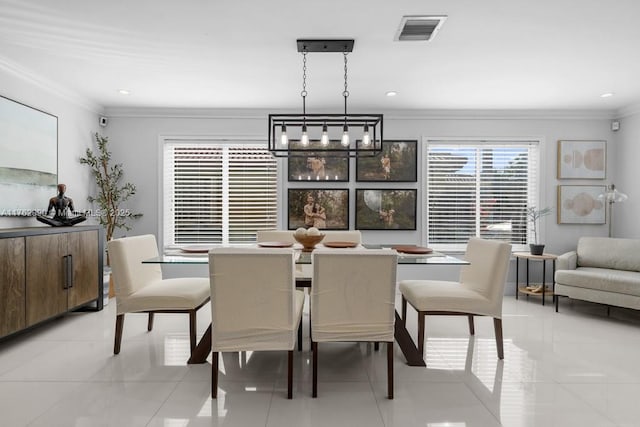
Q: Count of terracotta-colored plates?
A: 4